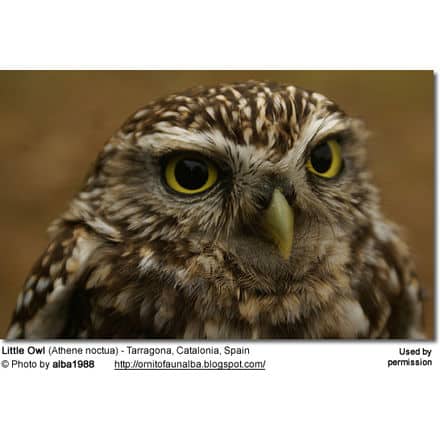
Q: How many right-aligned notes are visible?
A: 1